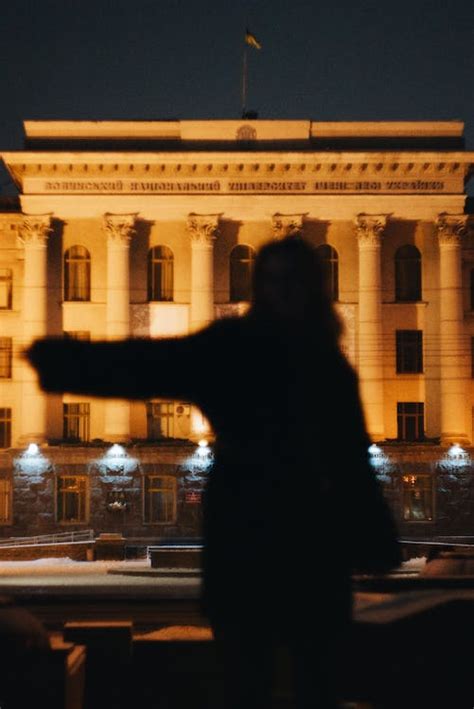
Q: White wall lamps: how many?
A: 5